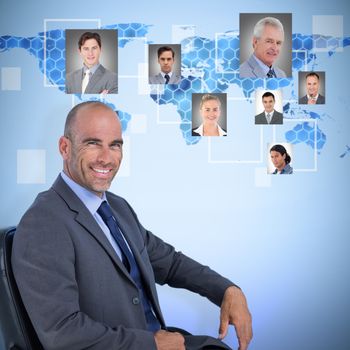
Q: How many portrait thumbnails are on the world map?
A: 7